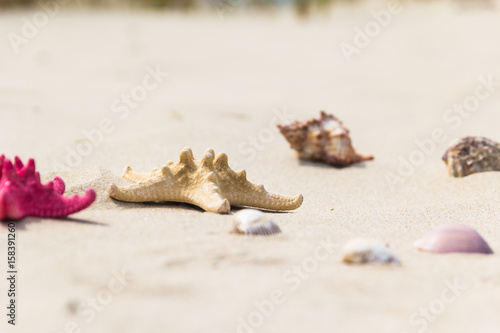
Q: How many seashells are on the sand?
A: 5